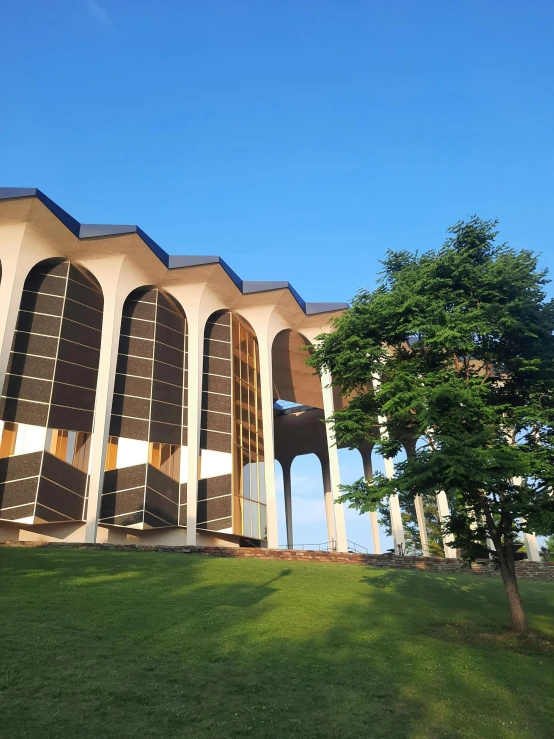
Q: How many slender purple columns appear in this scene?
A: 0